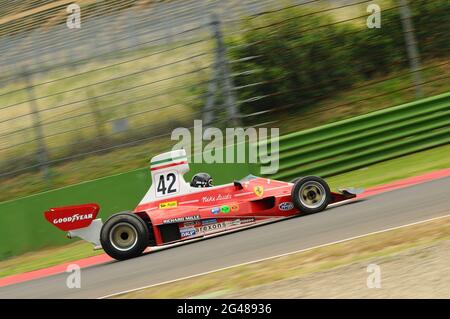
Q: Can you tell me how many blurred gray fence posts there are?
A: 3